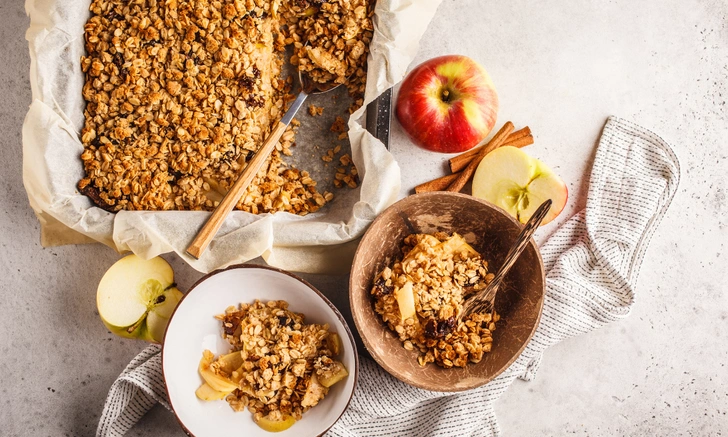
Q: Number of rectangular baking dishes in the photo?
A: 1